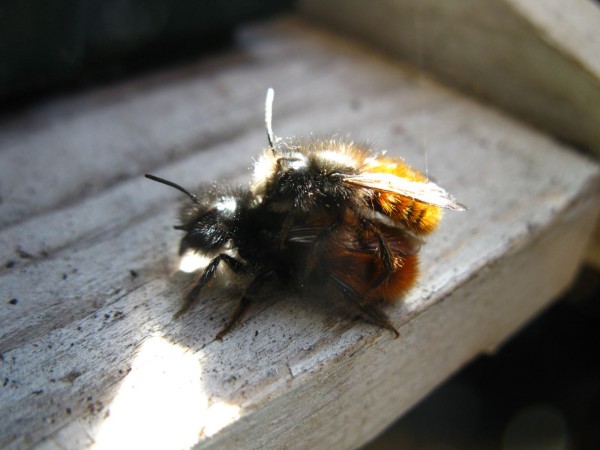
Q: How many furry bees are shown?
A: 2